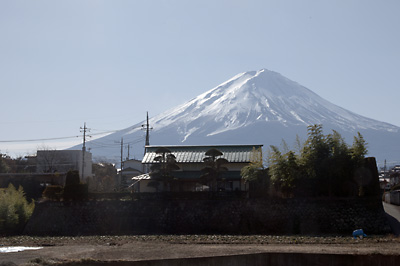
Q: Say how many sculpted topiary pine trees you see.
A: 2